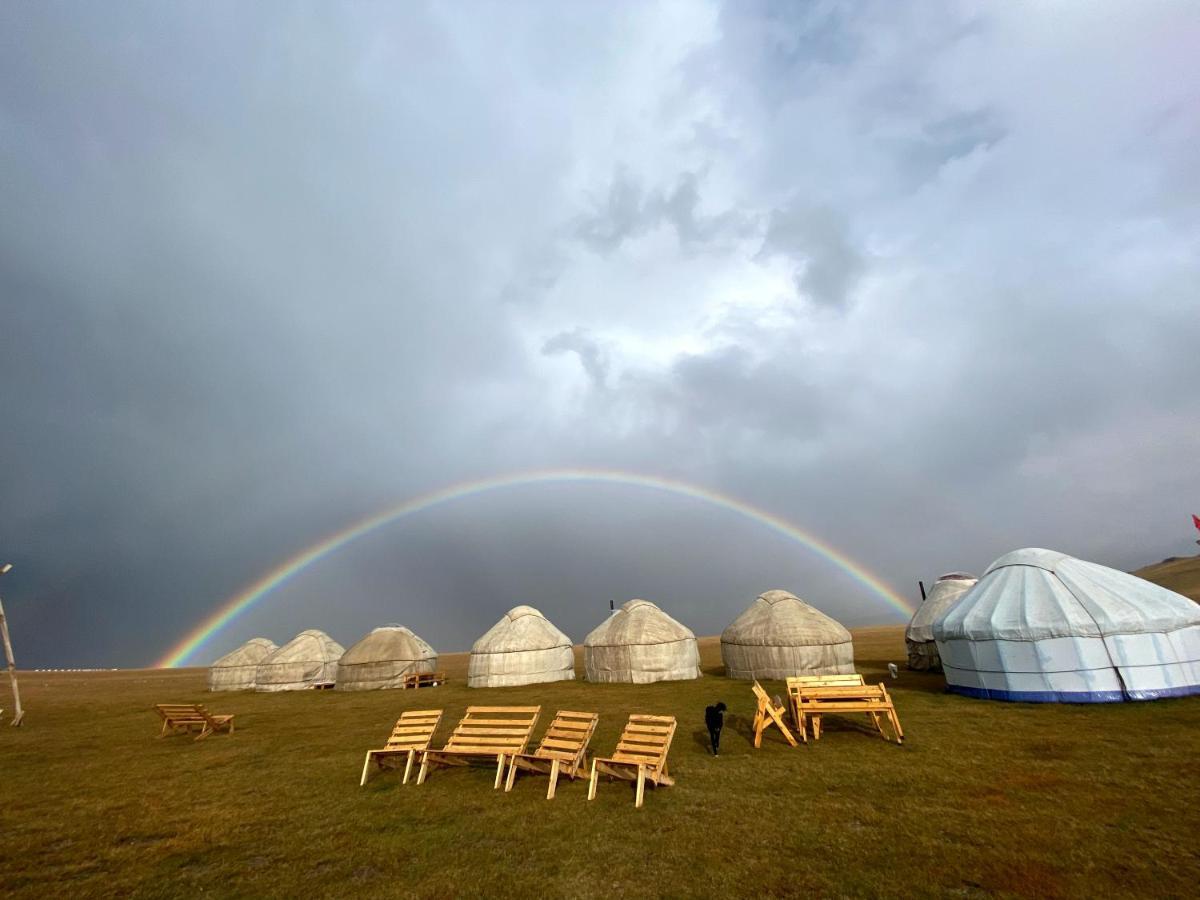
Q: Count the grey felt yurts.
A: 7